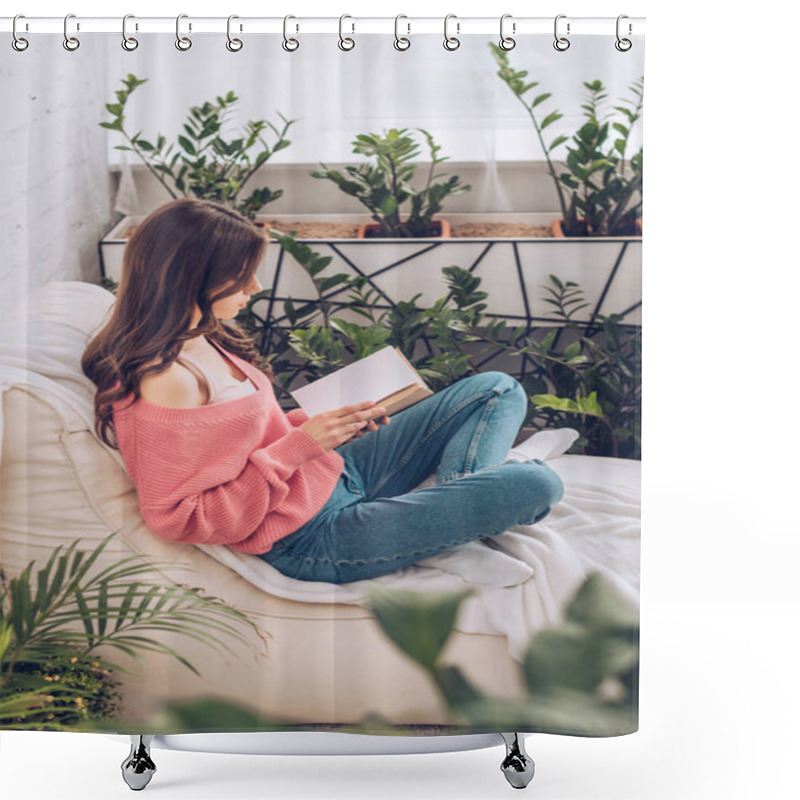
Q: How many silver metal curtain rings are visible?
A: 12